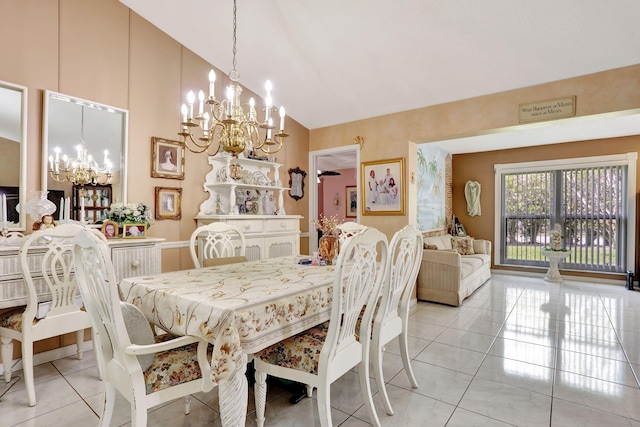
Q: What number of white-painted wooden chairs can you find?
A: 6